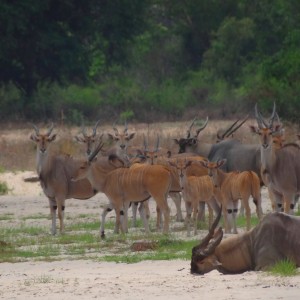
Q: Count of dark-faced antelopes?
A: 2